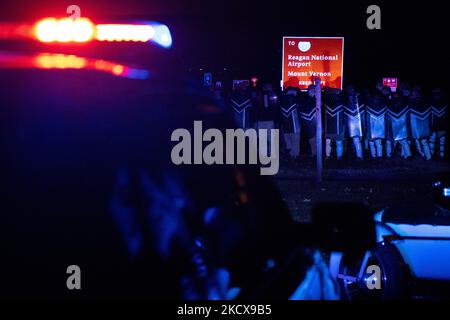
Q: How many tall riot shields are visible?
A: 9